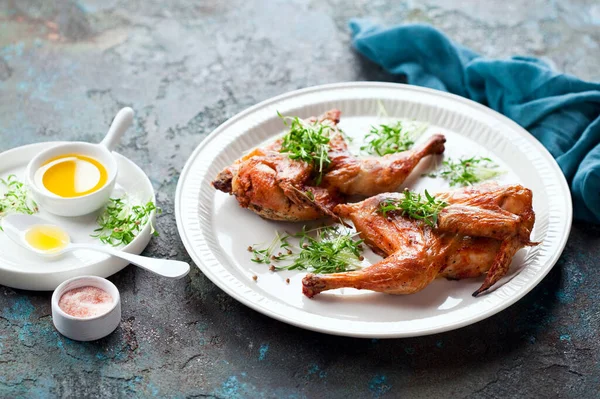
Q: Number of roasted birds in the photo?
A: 2